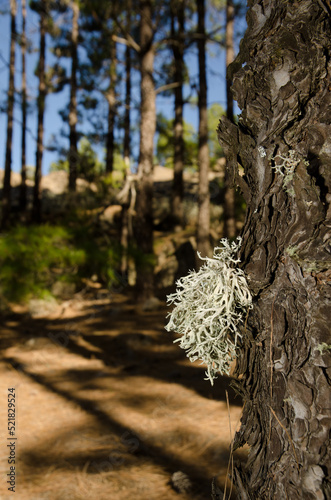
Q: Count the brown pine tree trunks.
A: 11